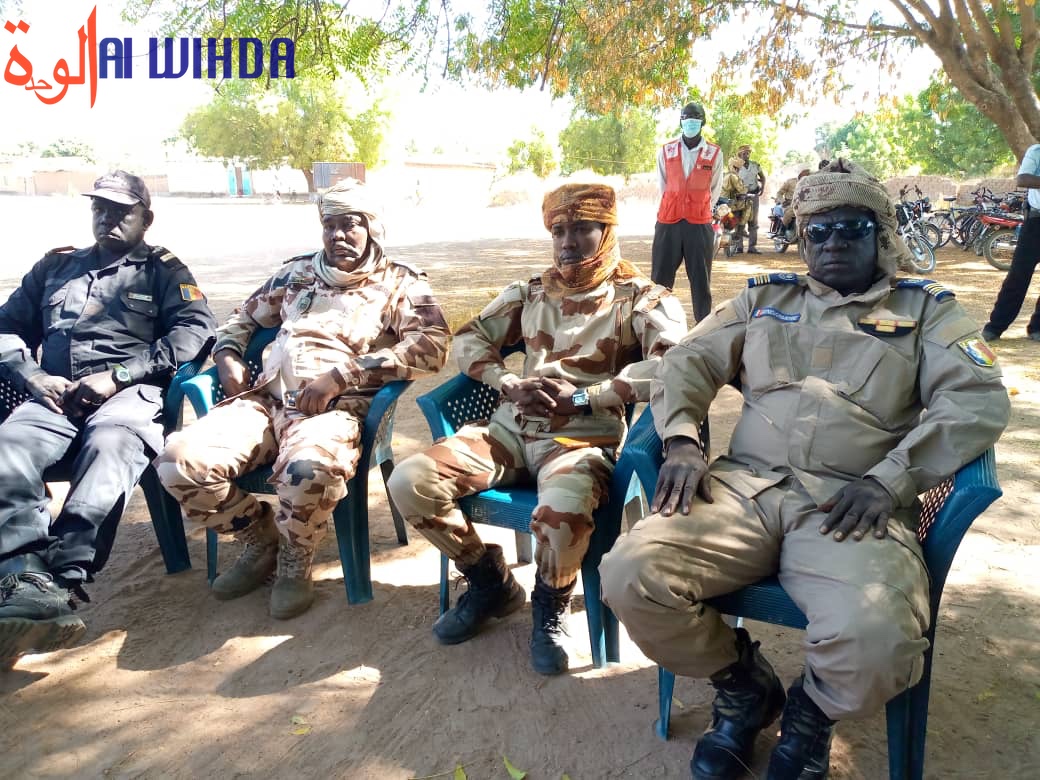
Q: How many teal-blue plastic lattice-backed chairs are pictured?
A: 4